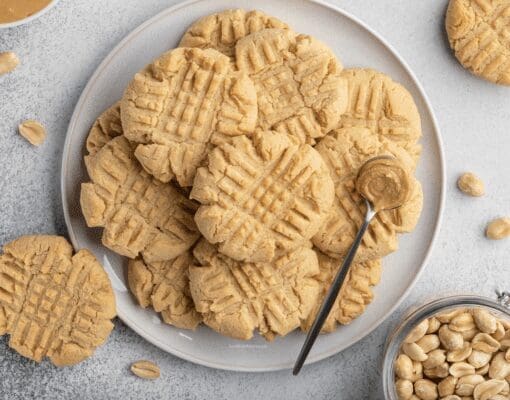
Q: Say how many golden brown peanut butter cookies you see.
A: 13